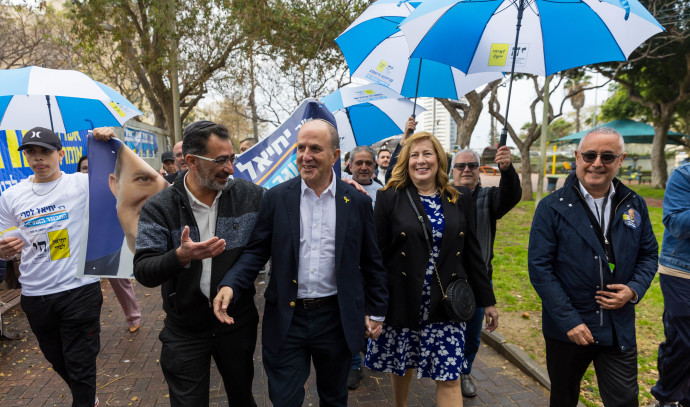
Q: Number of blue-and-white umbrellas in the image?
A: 4